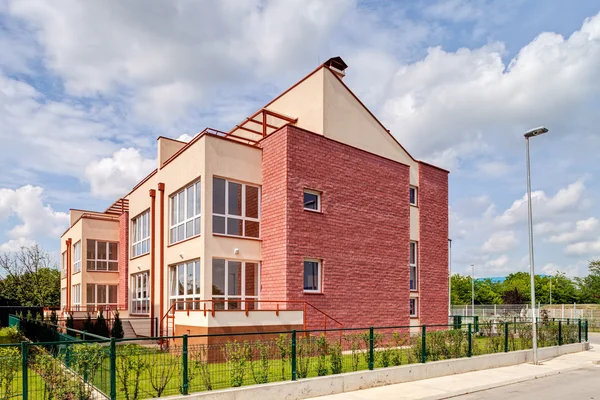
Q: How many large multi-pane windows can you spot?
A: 12